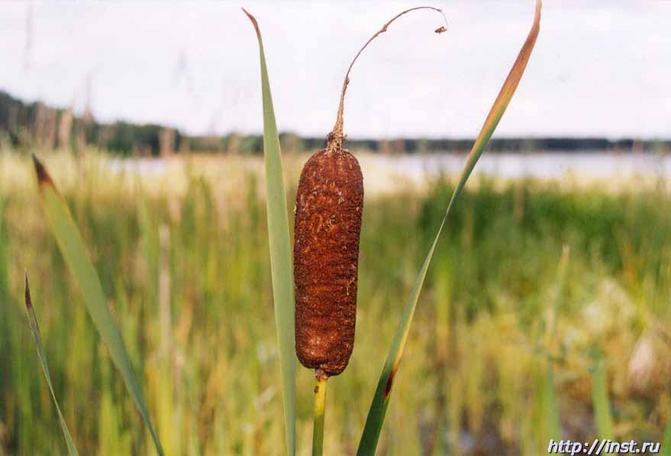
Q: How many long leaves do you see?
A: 4